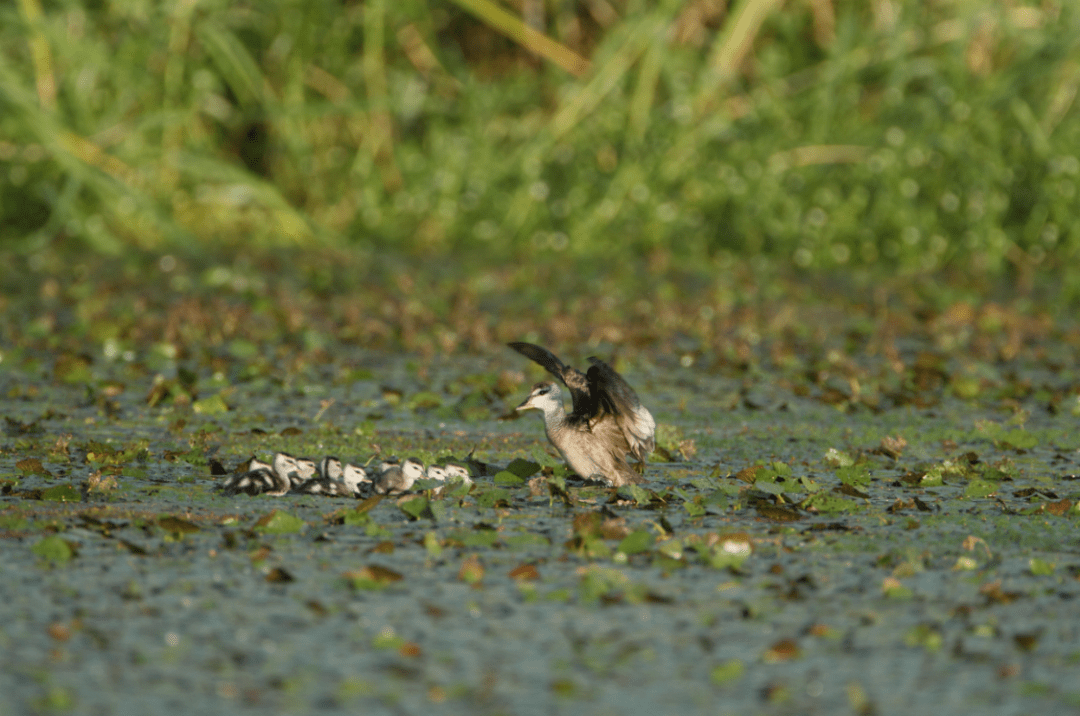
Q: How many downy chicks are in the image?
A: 9